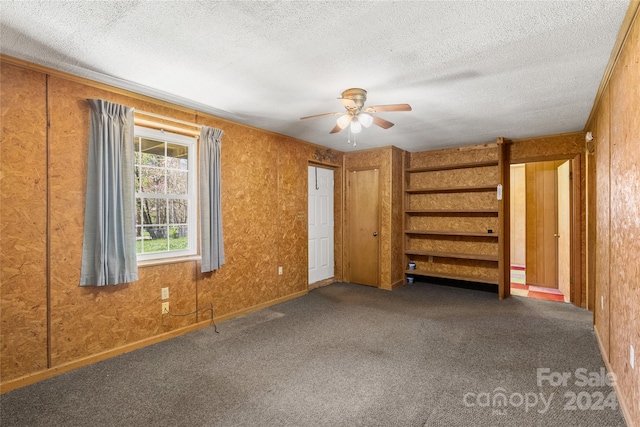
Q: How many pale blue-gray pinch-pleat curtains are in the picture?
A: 2